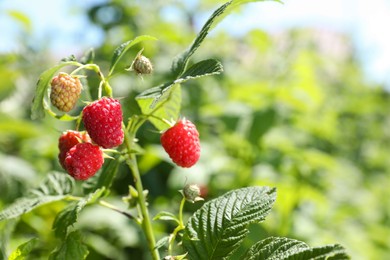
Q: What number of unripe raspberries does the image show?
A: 3